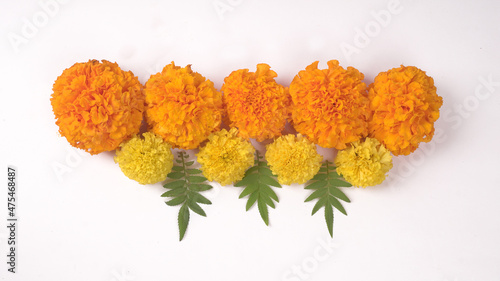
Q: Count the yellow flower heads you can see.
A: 4